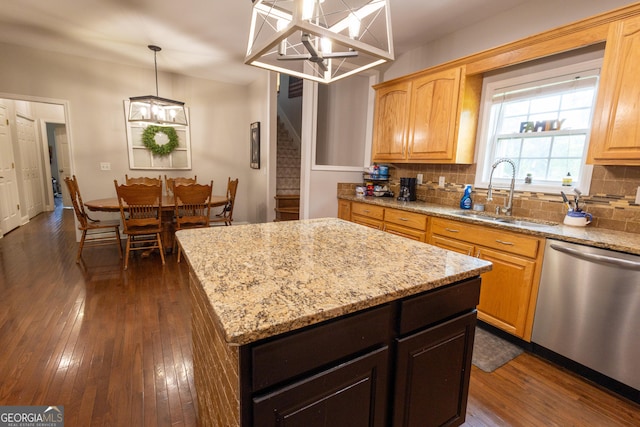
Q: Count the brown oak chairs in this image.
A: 6